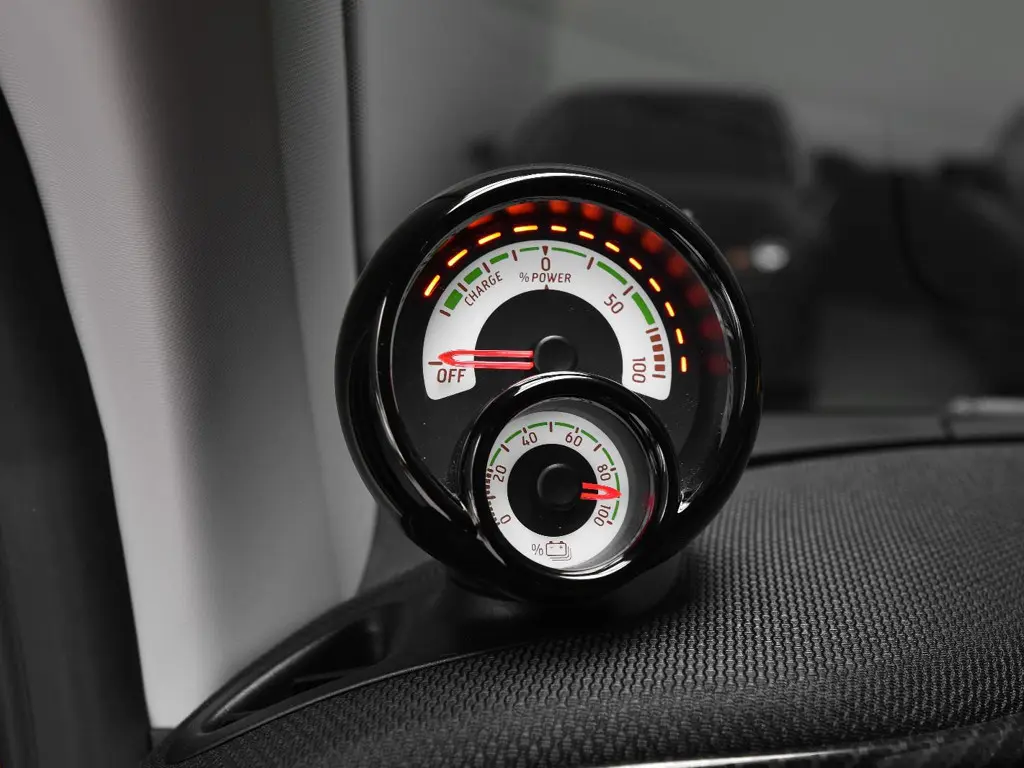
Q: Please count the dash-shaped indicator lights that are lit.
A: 12